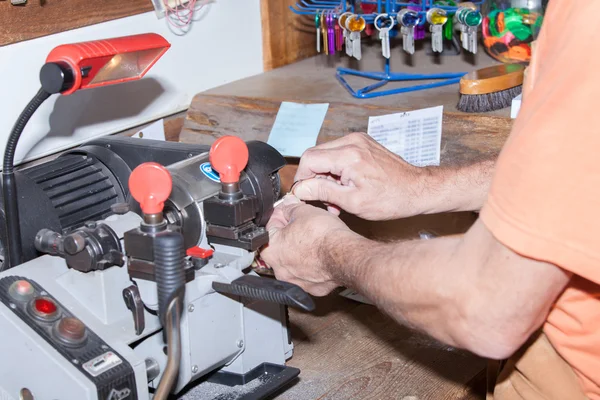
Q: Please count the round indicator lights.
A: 3